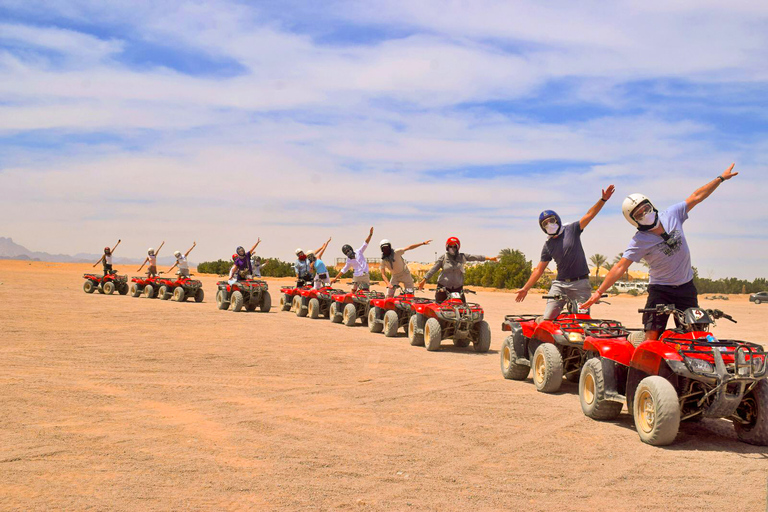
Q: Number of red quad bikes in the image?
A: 11